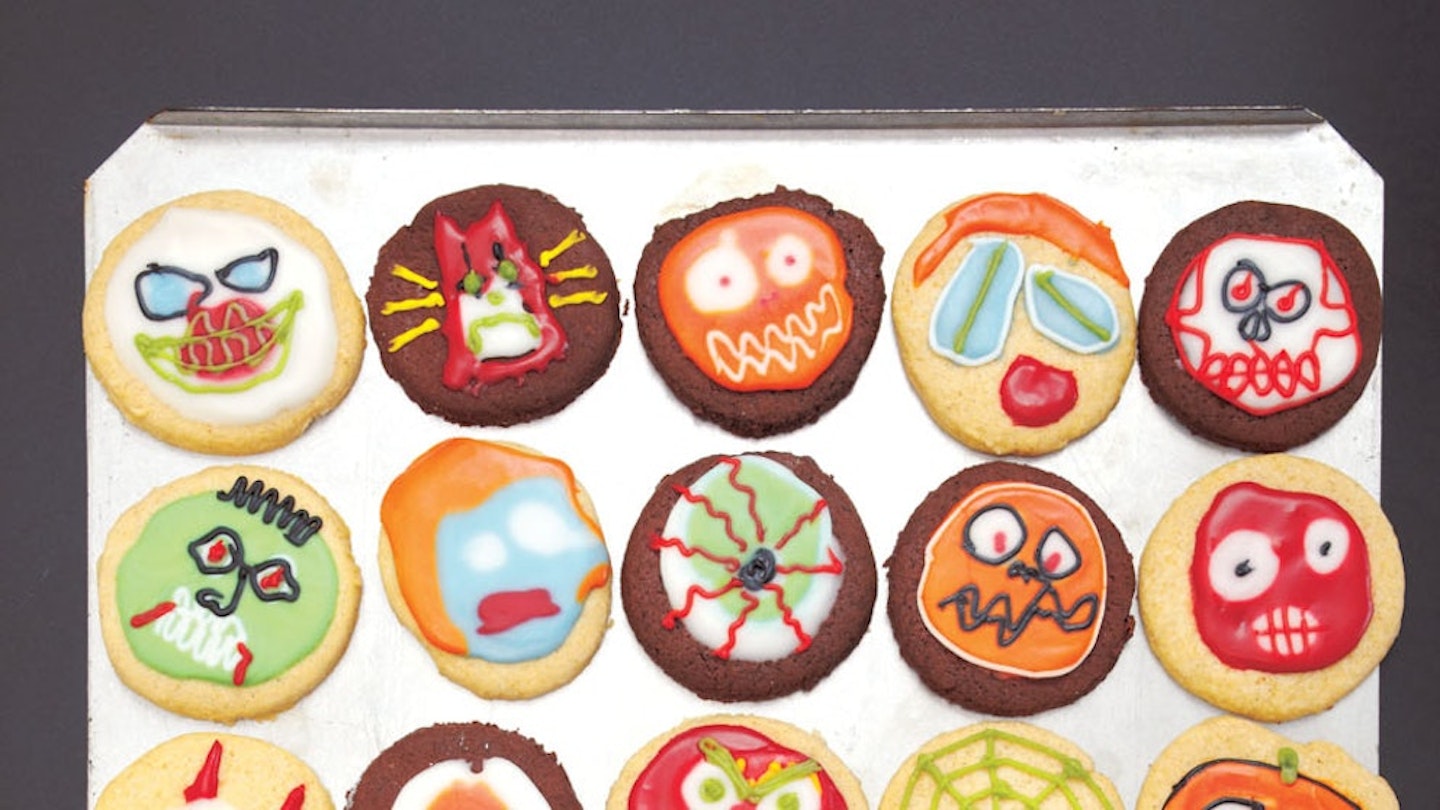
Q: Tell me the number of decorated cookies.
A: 15